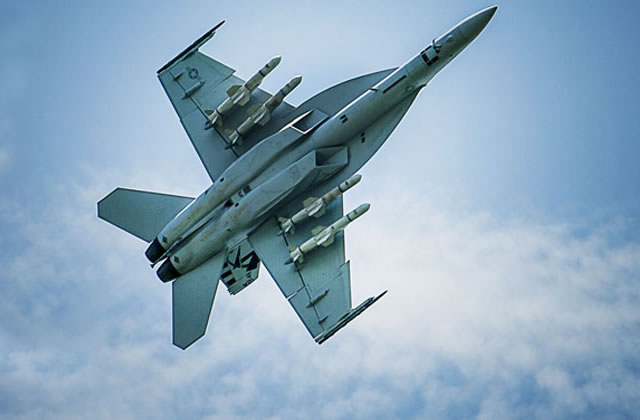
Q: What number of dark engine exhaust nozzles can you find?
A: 2